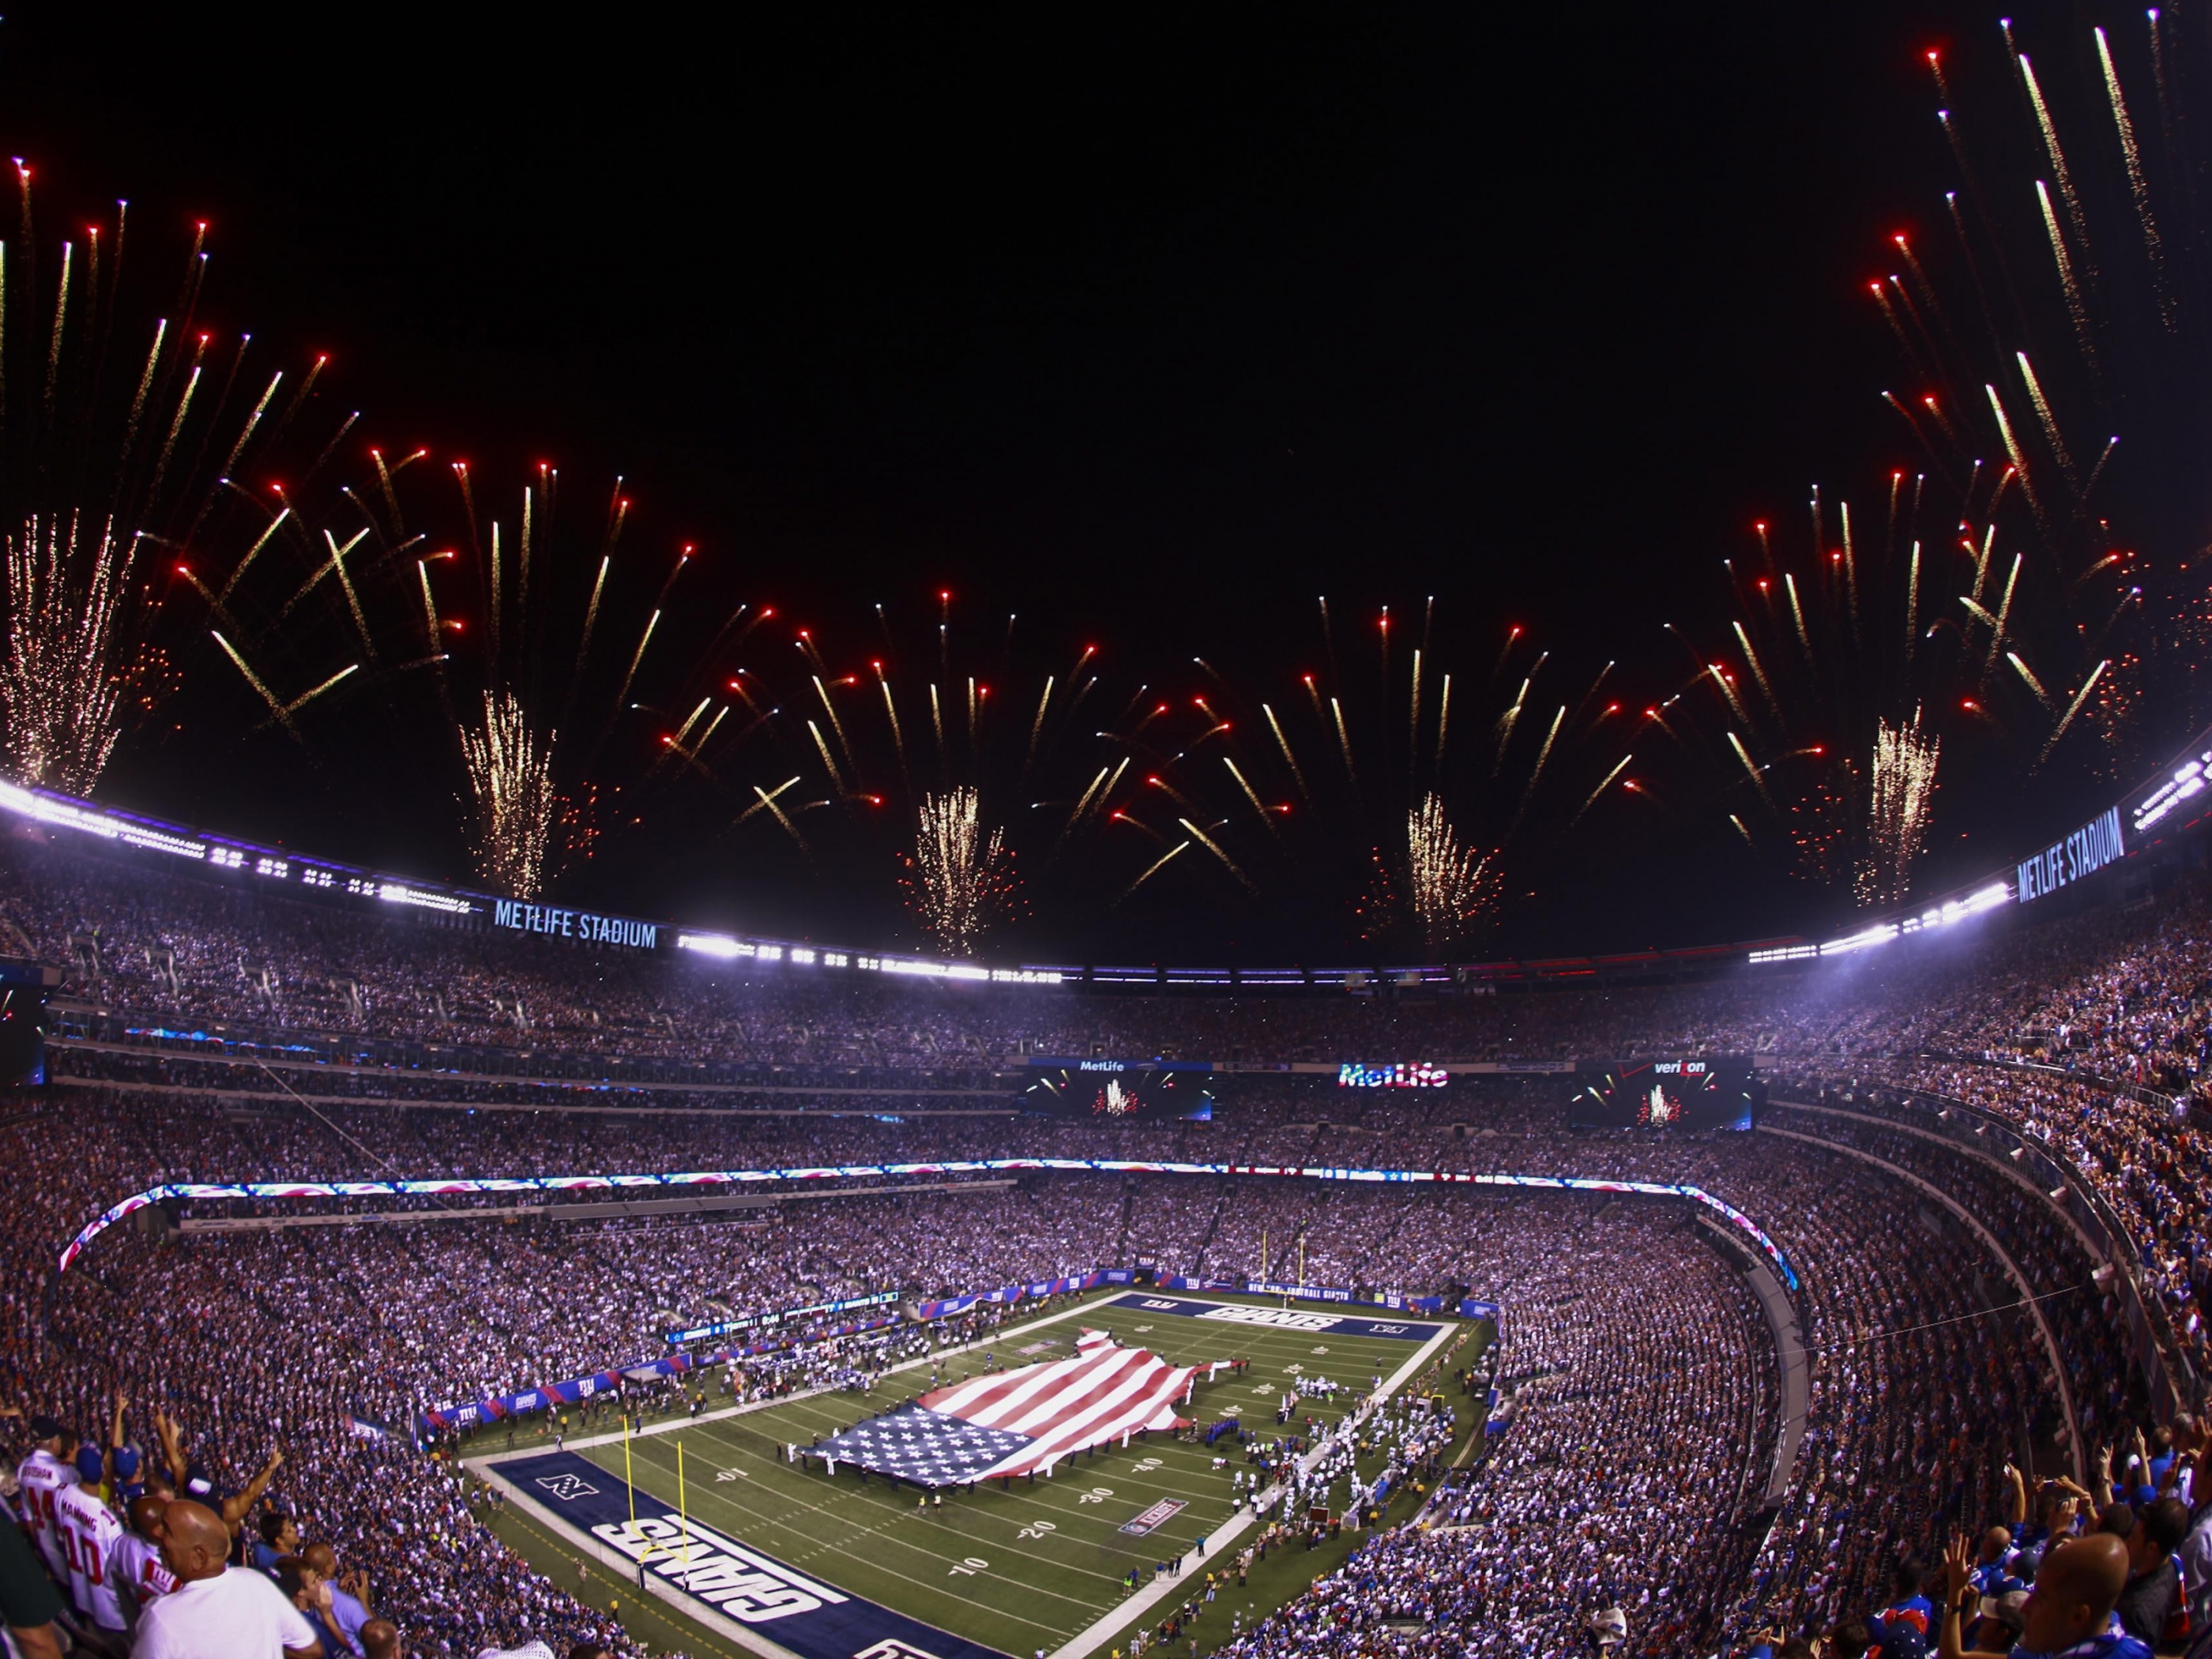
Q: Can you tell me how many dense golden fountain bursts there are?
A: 5